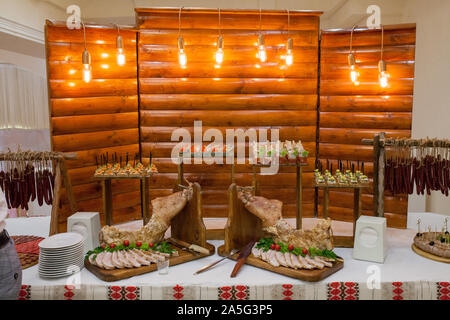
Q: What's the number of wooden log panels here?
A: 3